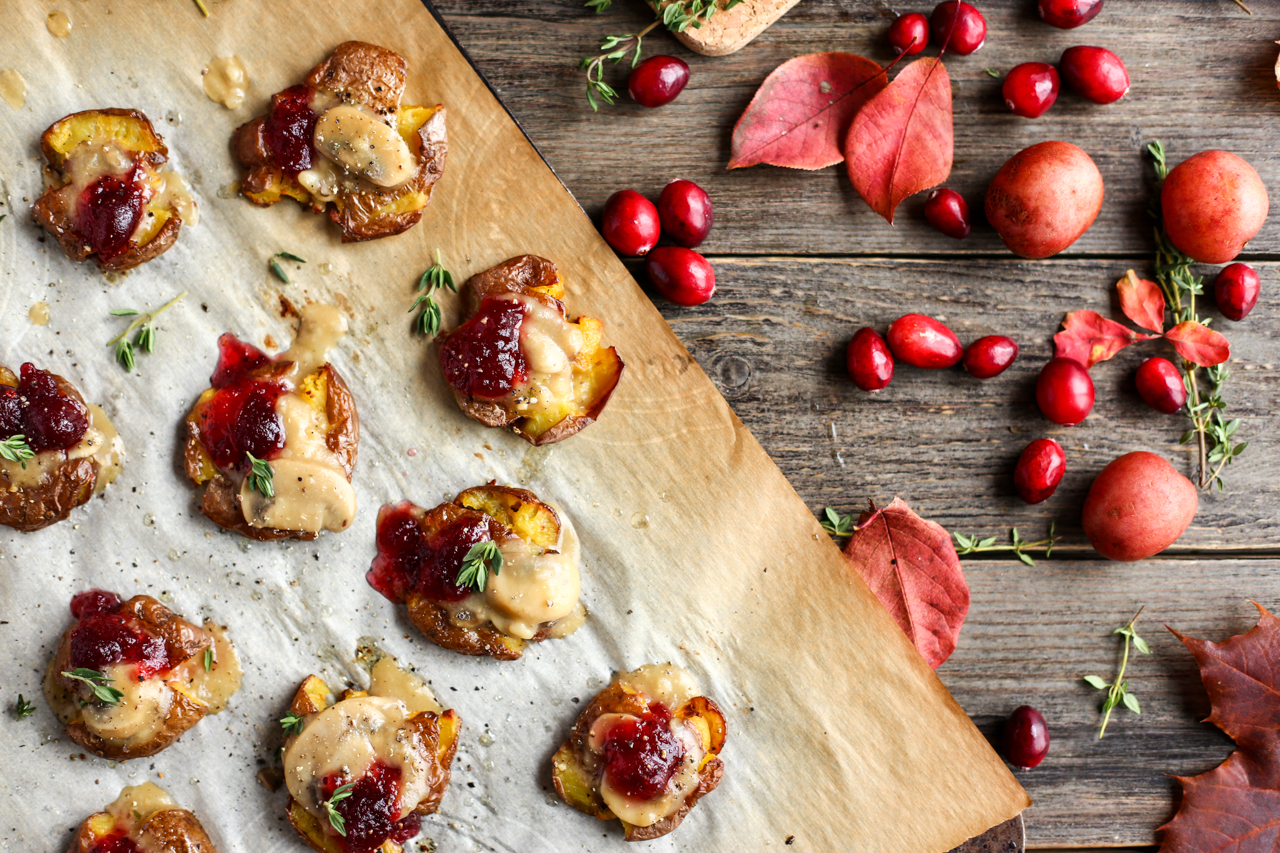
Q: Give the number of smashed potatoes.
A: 10